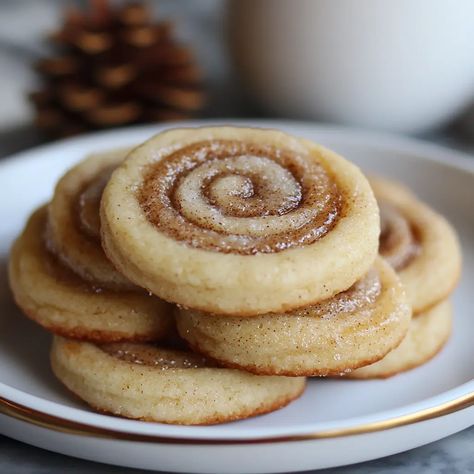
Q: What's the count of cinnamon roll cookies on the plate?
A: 7